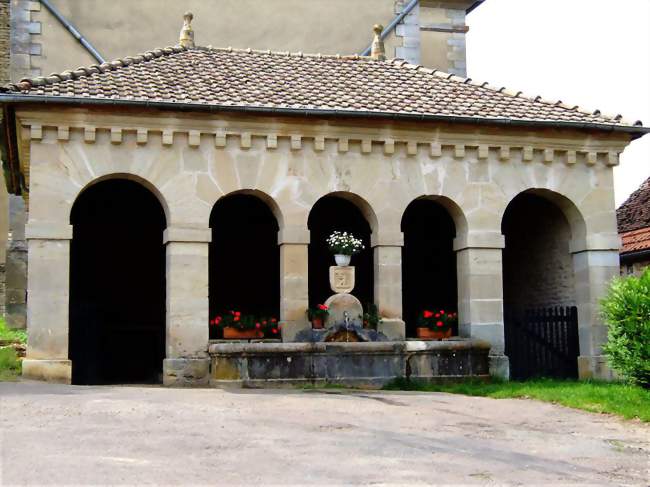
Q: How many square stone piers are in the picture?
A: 6